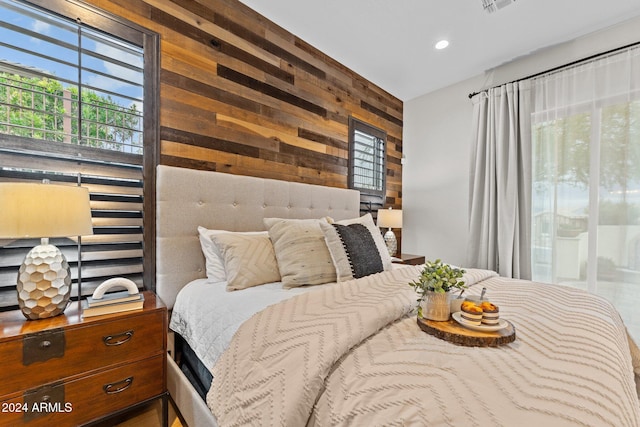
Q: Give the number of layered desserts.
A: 2